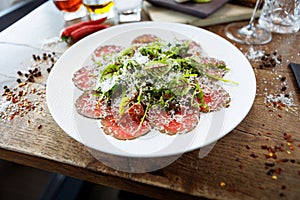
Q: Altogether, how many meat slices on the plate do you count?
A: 9